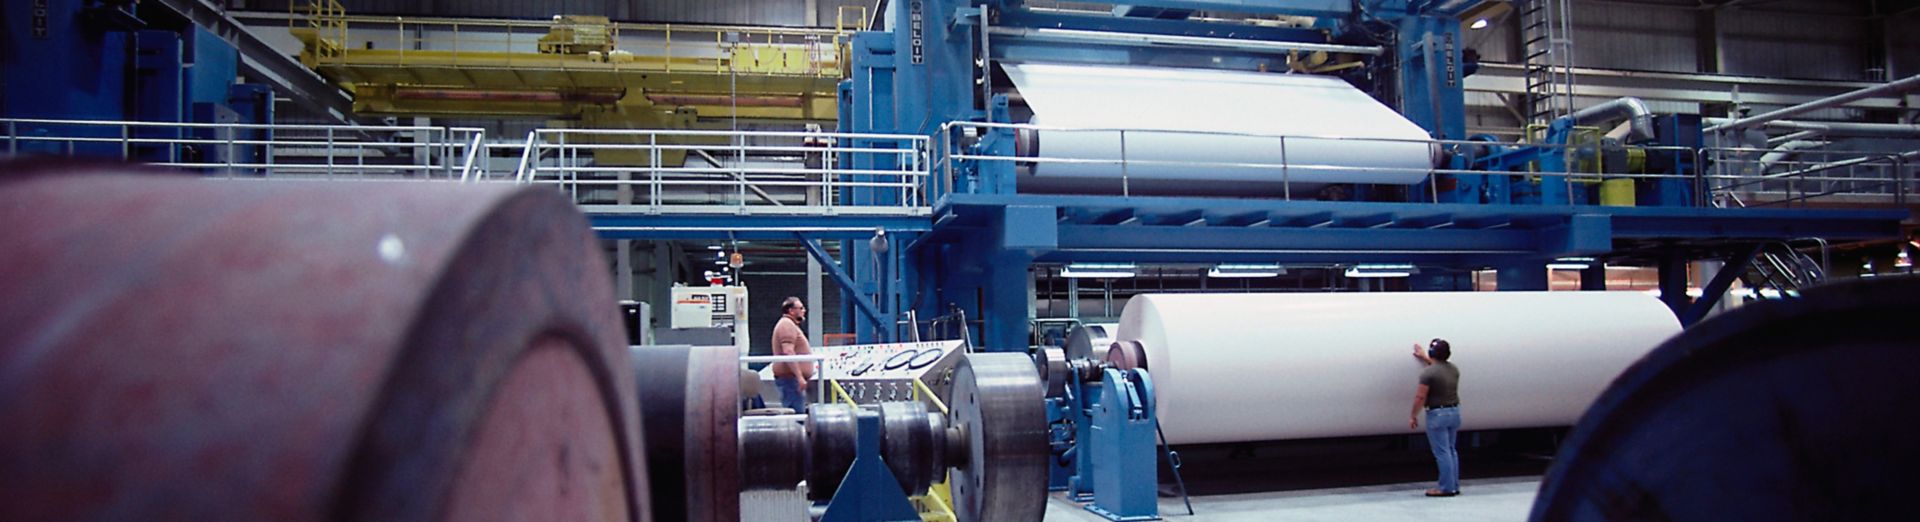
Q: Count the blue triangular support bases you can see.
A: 1